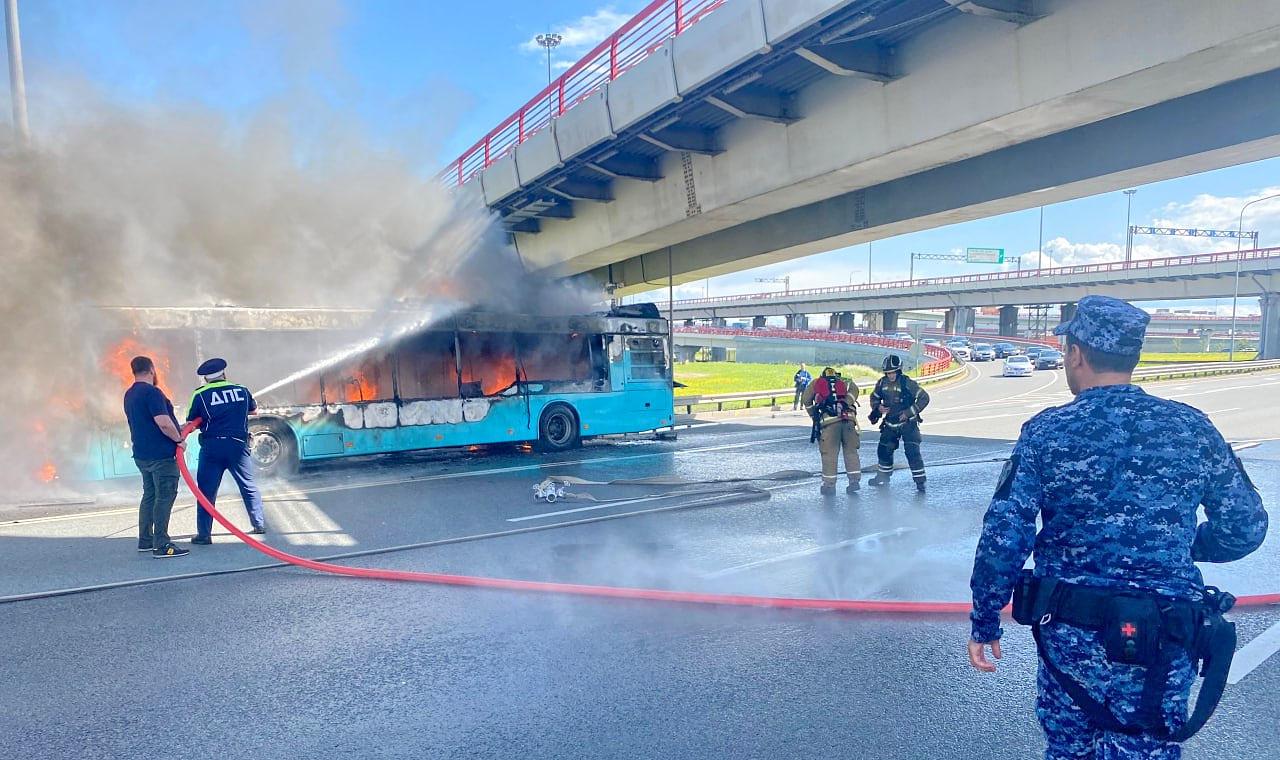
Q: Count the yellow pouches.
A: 0